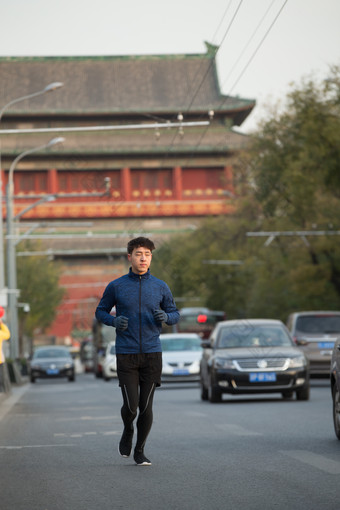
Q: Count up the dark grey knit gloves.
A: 2